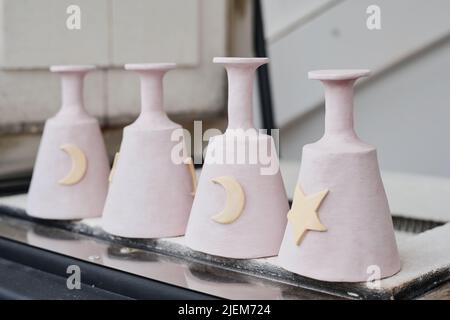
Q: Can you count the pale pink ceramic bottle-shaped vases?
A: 4